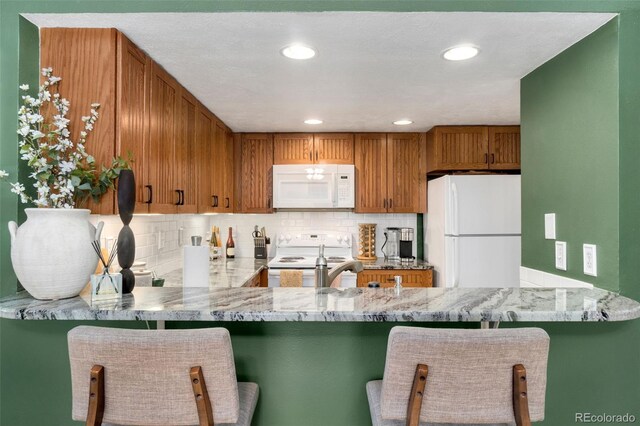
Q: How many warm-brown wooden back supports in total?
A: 4